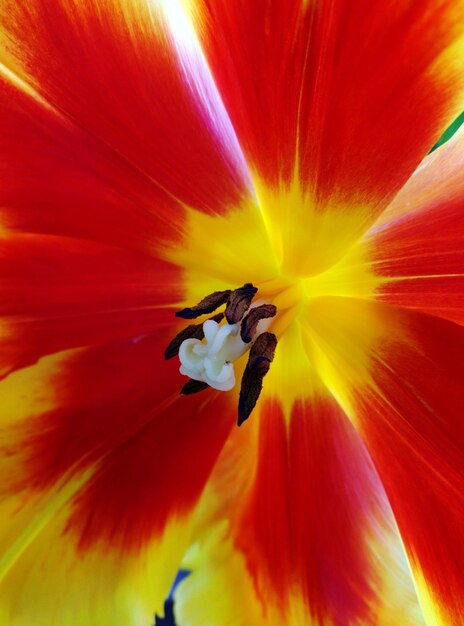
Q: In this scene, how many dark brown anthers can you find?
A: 6